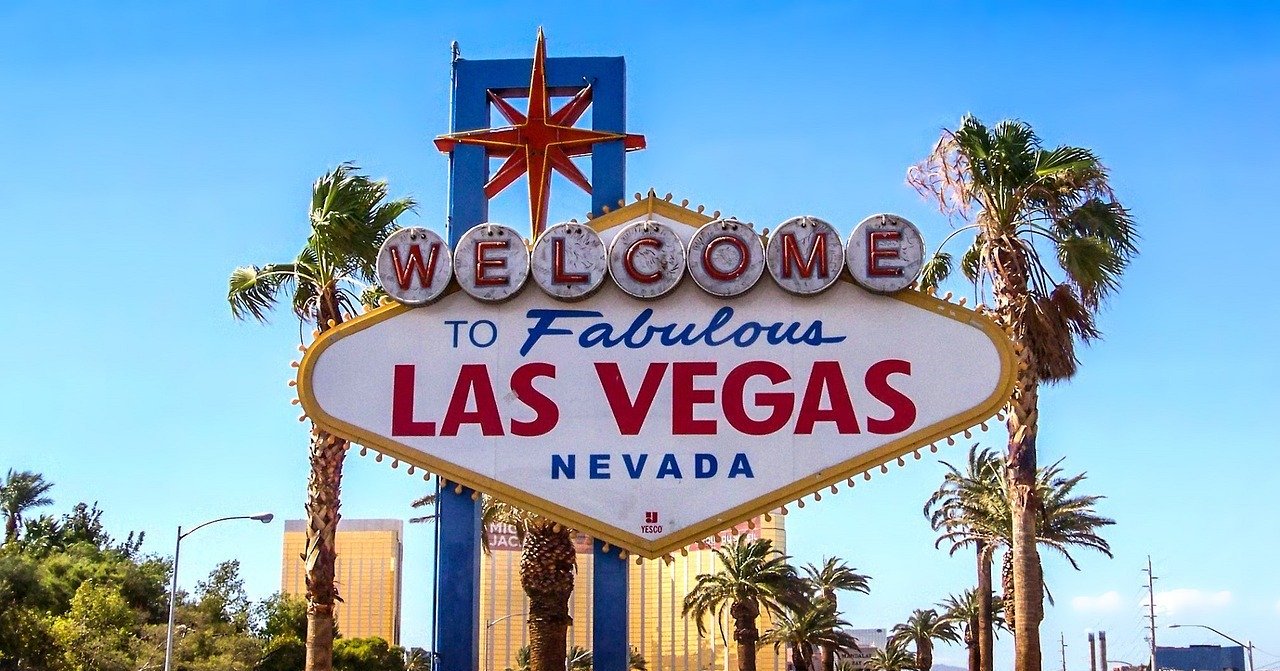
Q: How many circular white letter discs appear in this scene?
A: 7